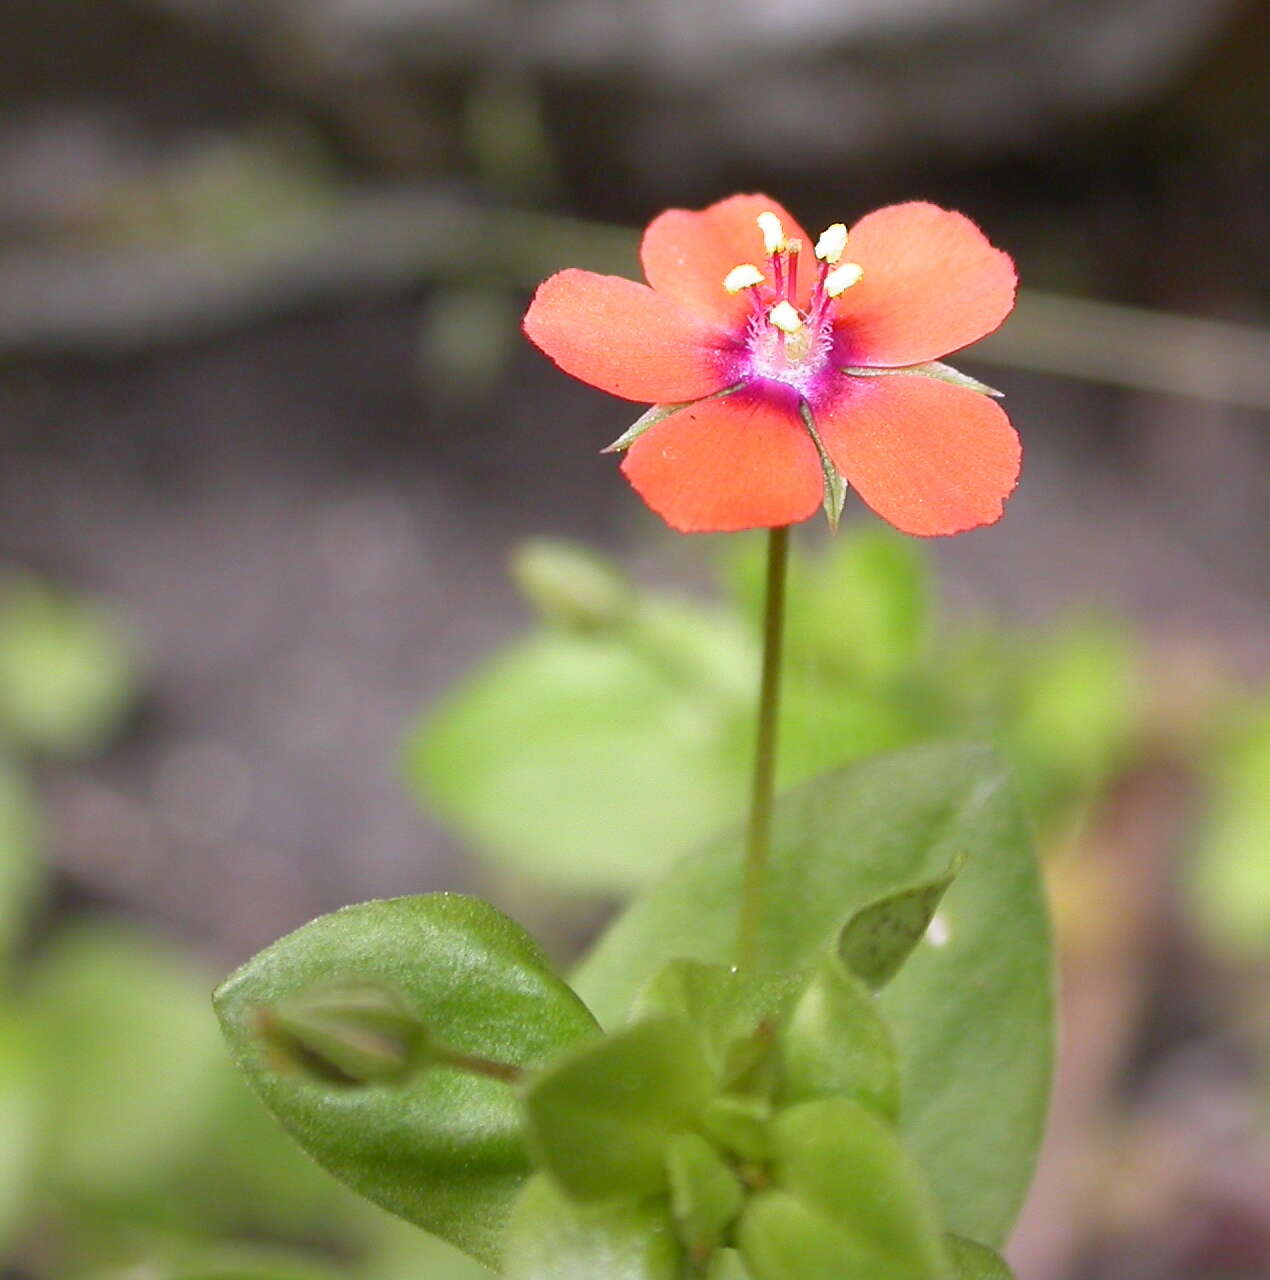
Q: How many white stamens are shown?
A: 5